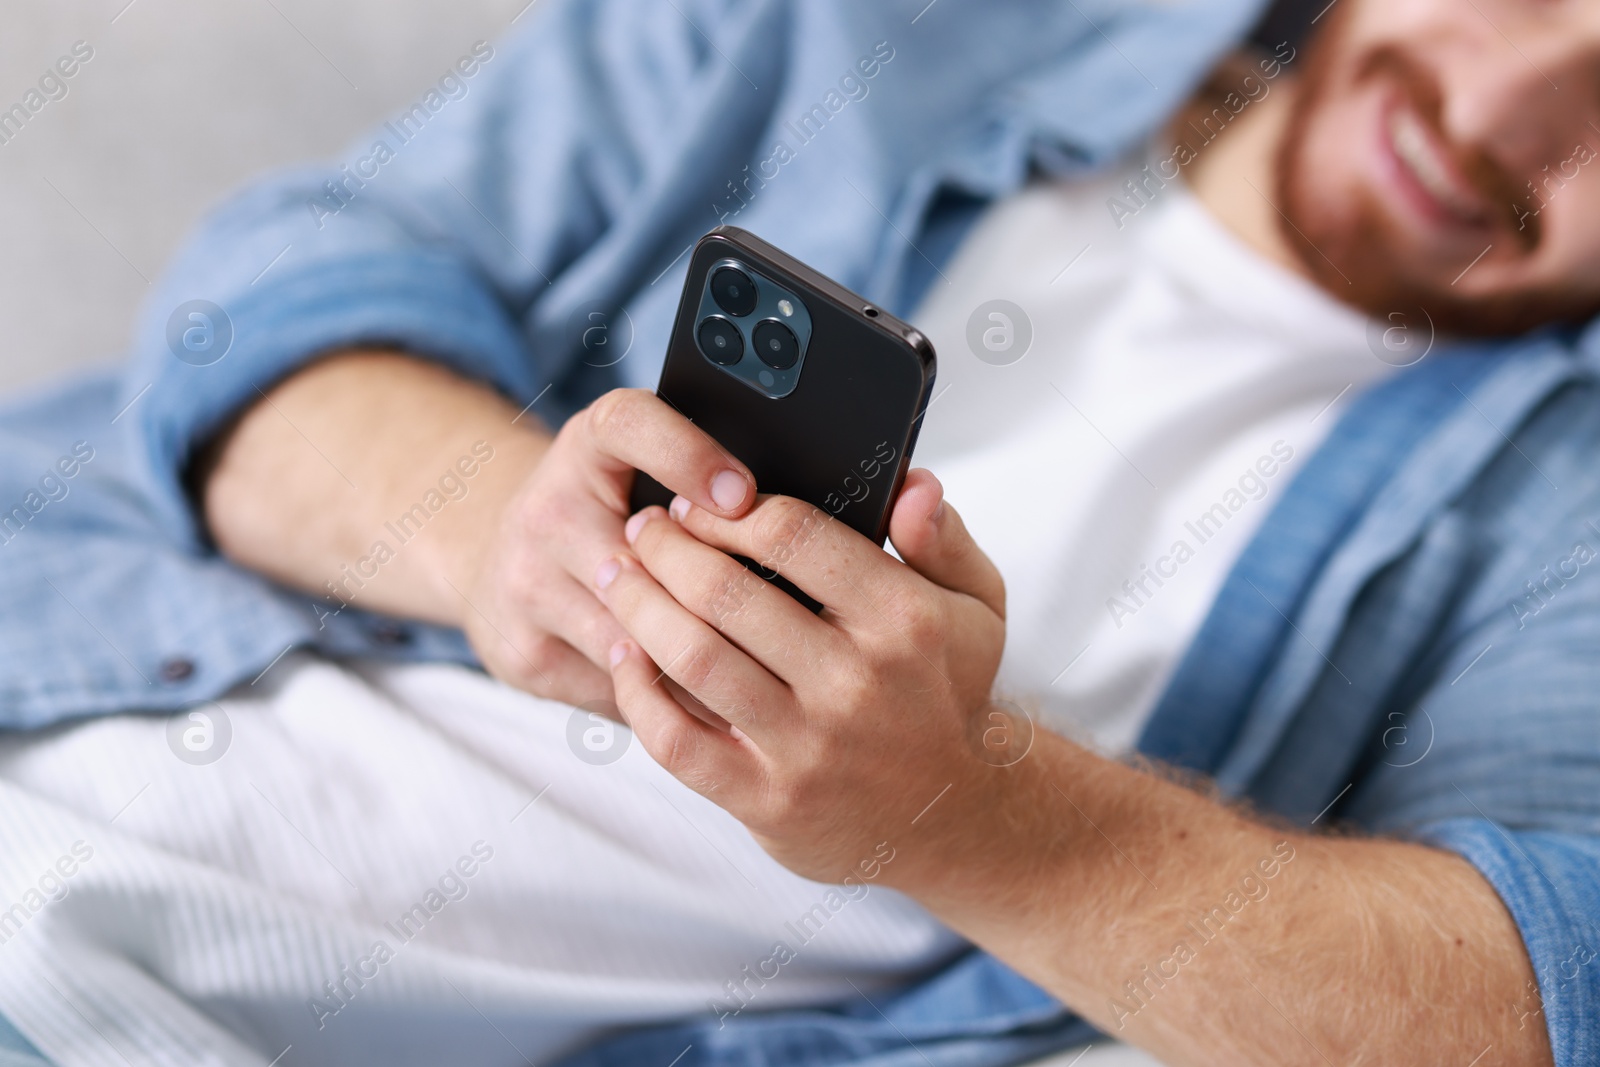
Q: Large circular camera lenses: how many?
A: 3